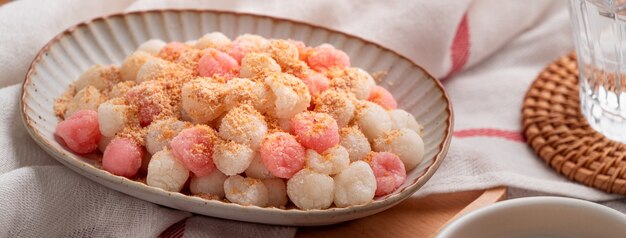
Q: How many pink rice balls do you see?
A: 14